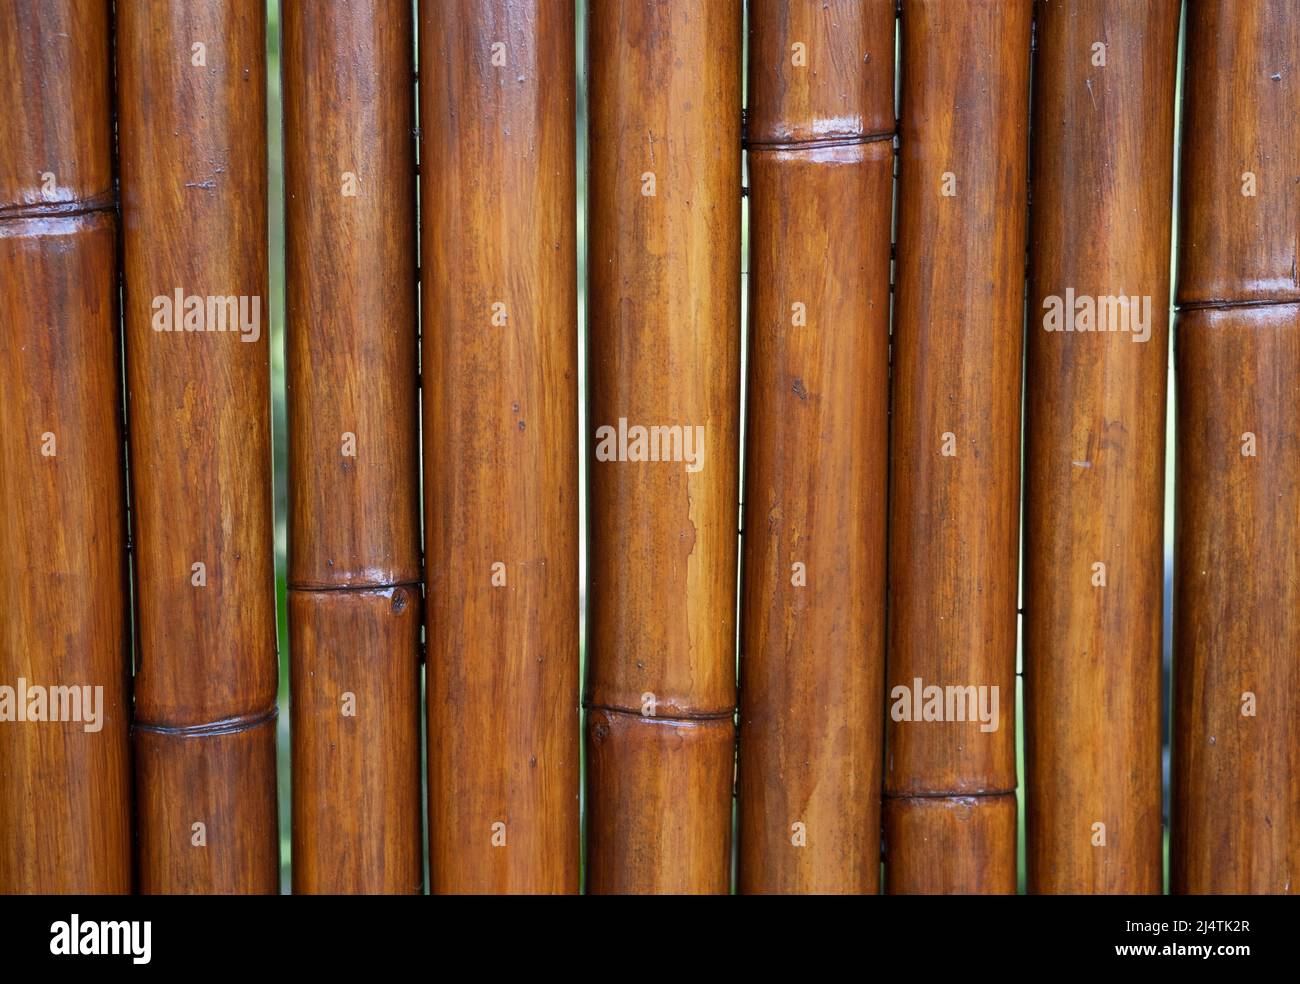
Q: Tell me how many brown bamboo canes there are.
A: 9